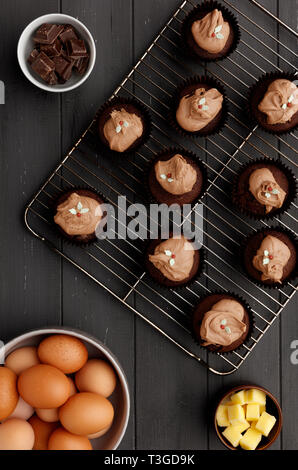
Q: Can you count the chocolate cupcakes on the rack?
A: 10